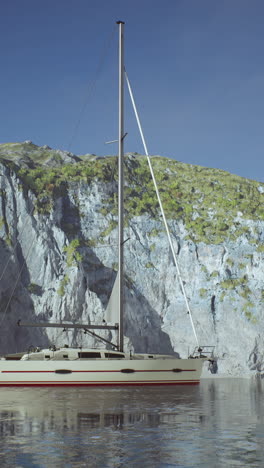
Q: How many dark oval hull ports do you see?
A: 3